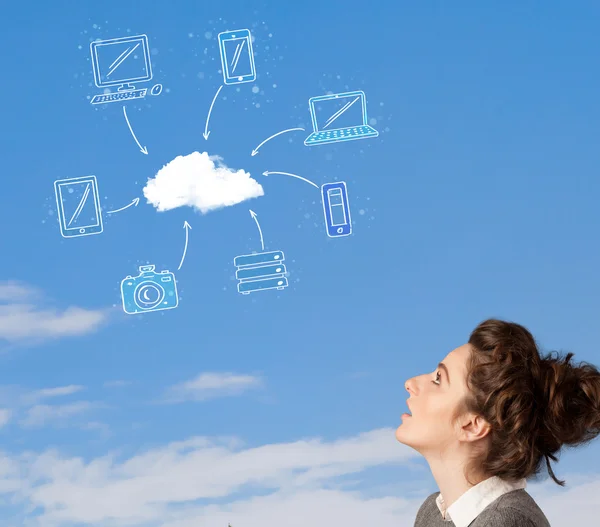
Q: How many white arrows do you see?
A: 7